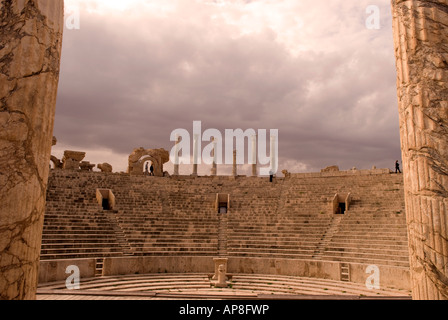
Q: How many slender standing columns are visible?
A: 6